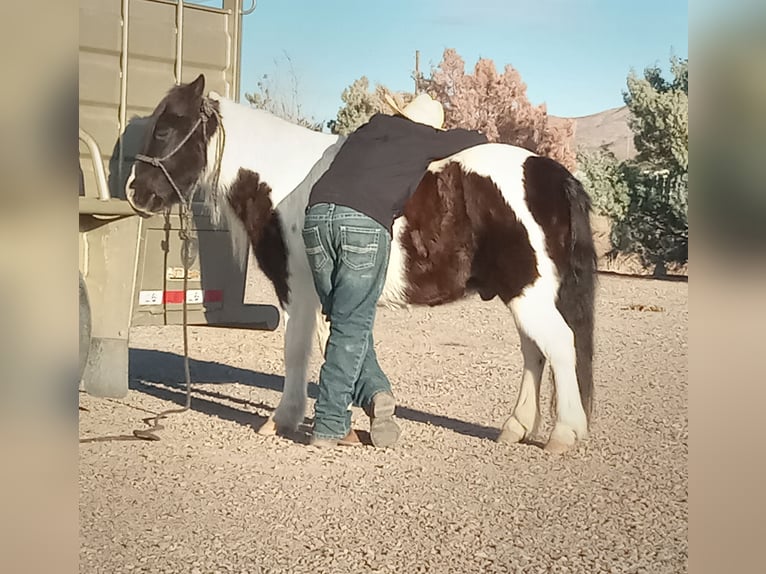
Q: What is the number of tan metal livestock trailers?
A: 1